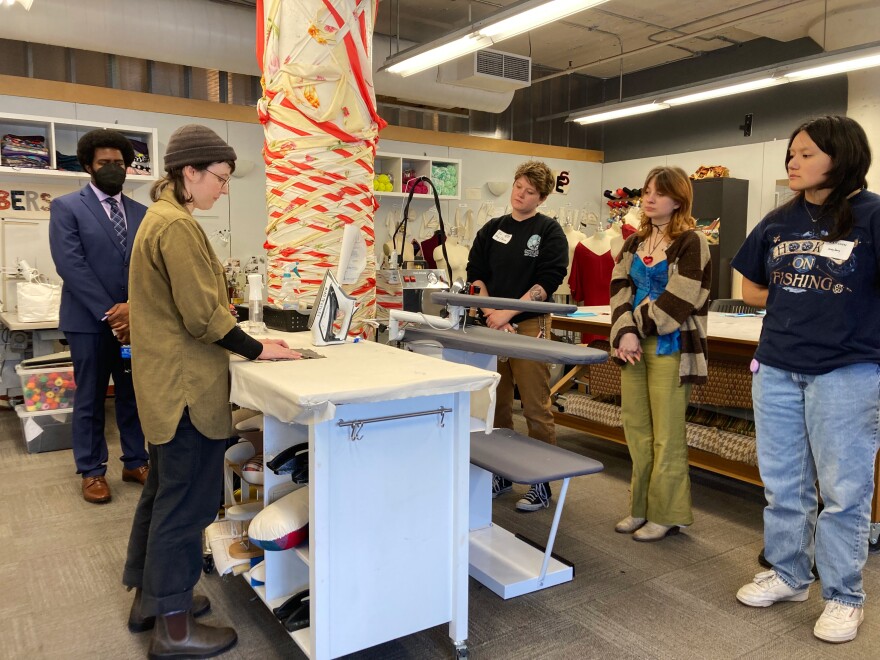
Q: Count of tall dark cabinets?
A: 1